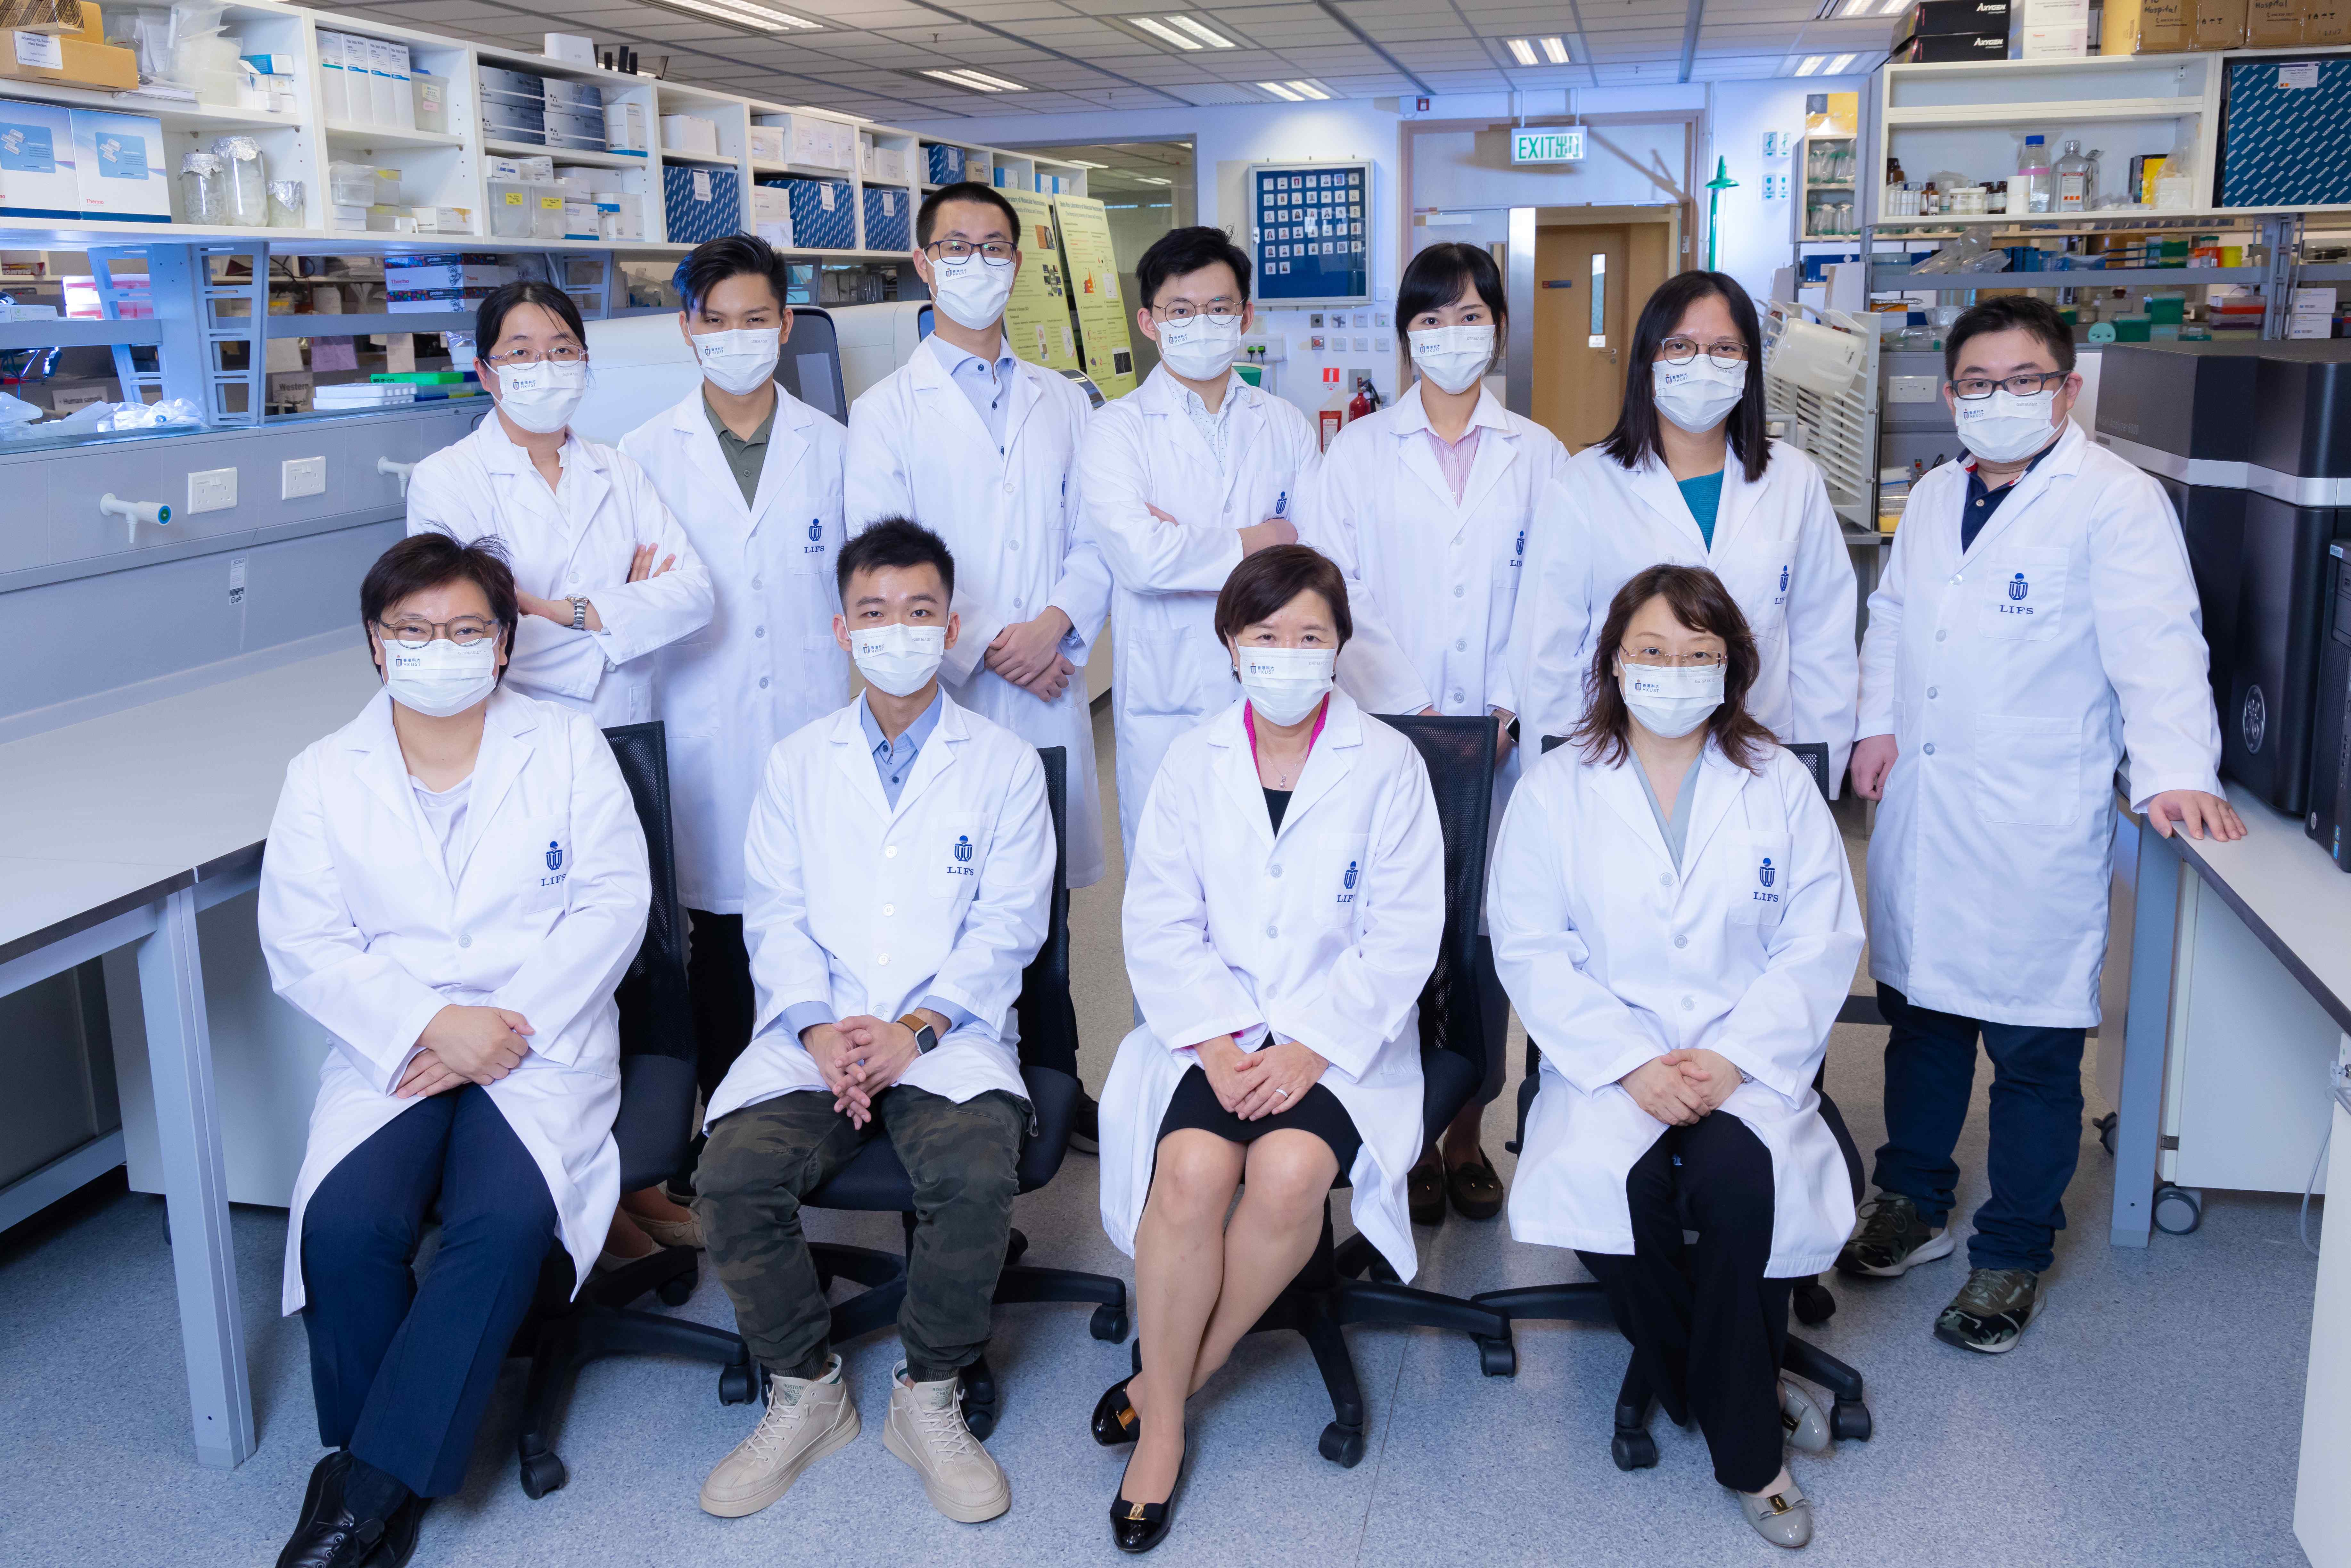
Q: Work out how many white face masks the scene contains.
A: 11